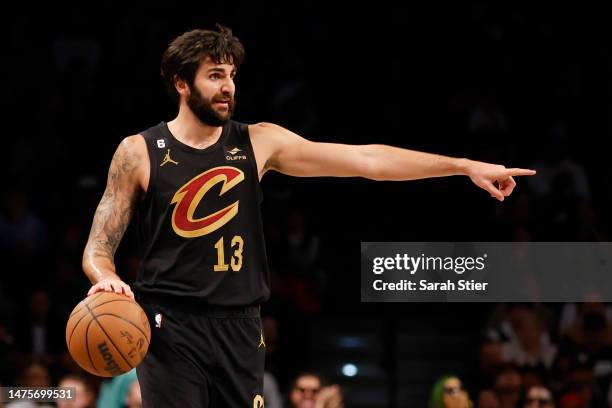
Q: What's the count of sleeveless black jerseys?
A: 1